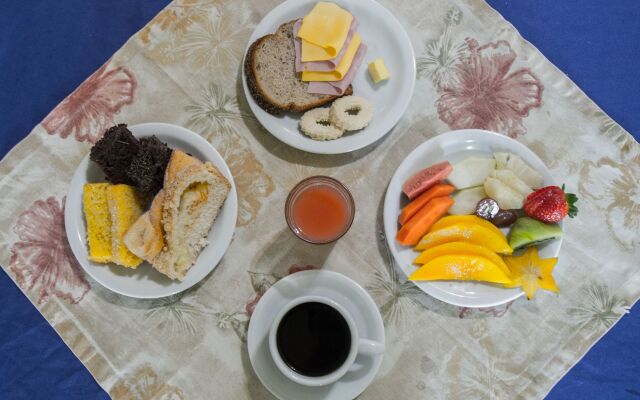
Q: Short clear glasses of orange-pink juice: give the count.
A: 1